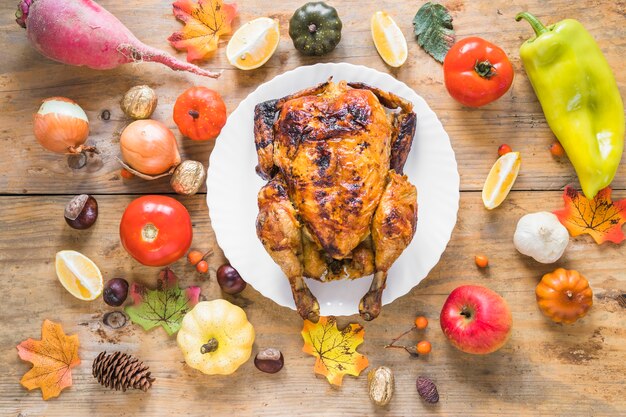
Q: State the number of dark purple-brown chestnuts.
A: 4